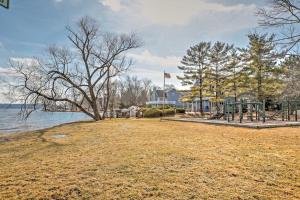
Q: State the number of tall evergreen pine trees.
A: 4